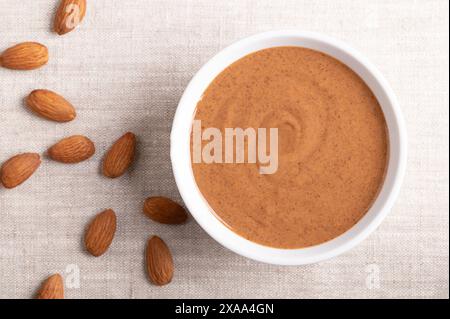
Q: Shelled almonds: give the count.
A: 10